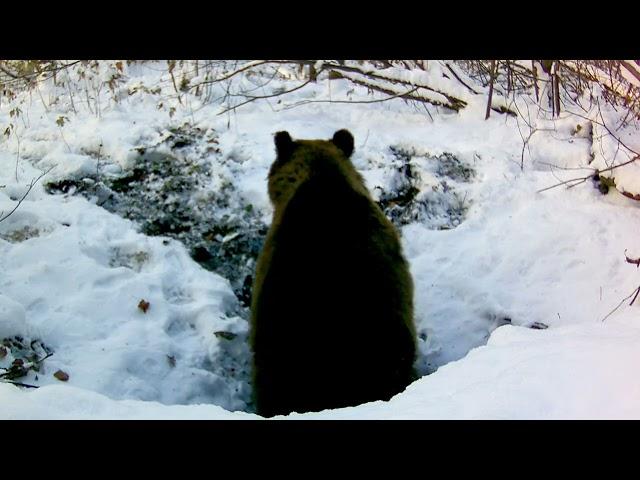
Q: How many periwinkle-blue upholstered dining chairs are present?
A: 0